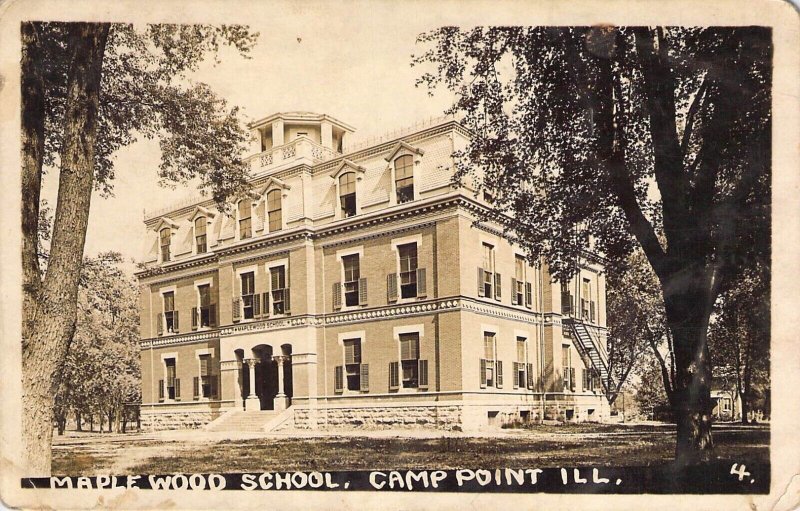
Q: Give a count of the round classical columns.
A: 2